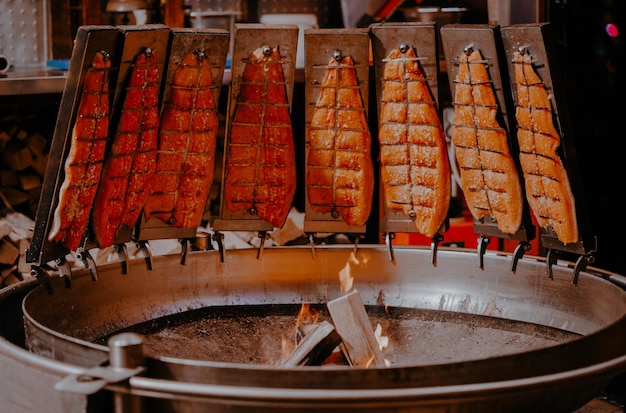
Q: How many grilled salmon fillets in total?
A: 8